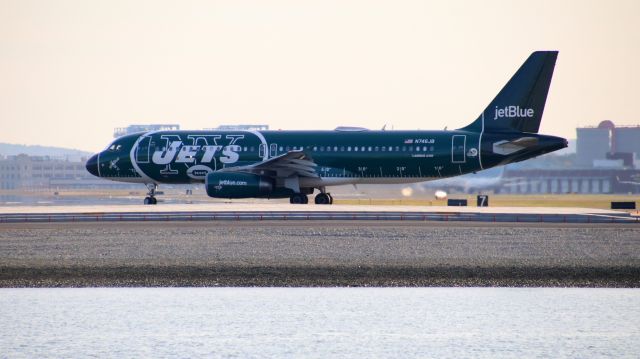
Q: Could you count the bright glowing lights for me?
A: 2